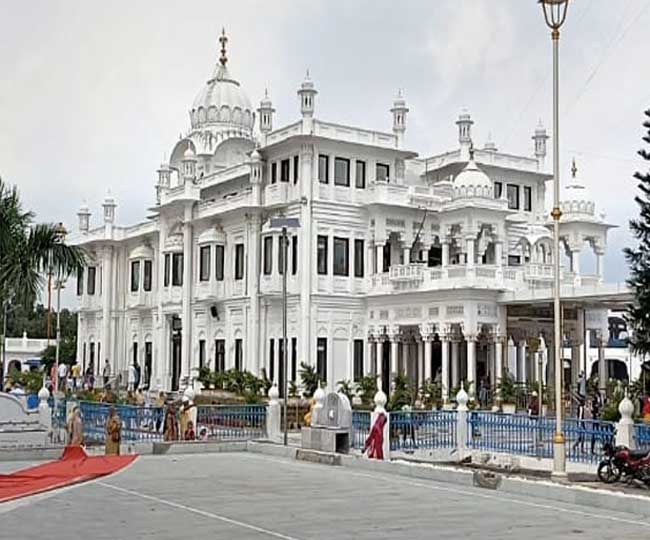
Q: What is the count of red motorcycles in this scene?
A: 1